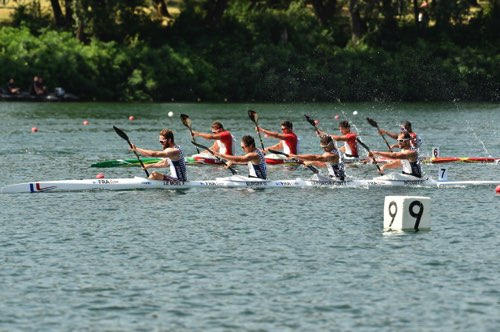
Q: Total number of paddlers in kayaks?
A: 8